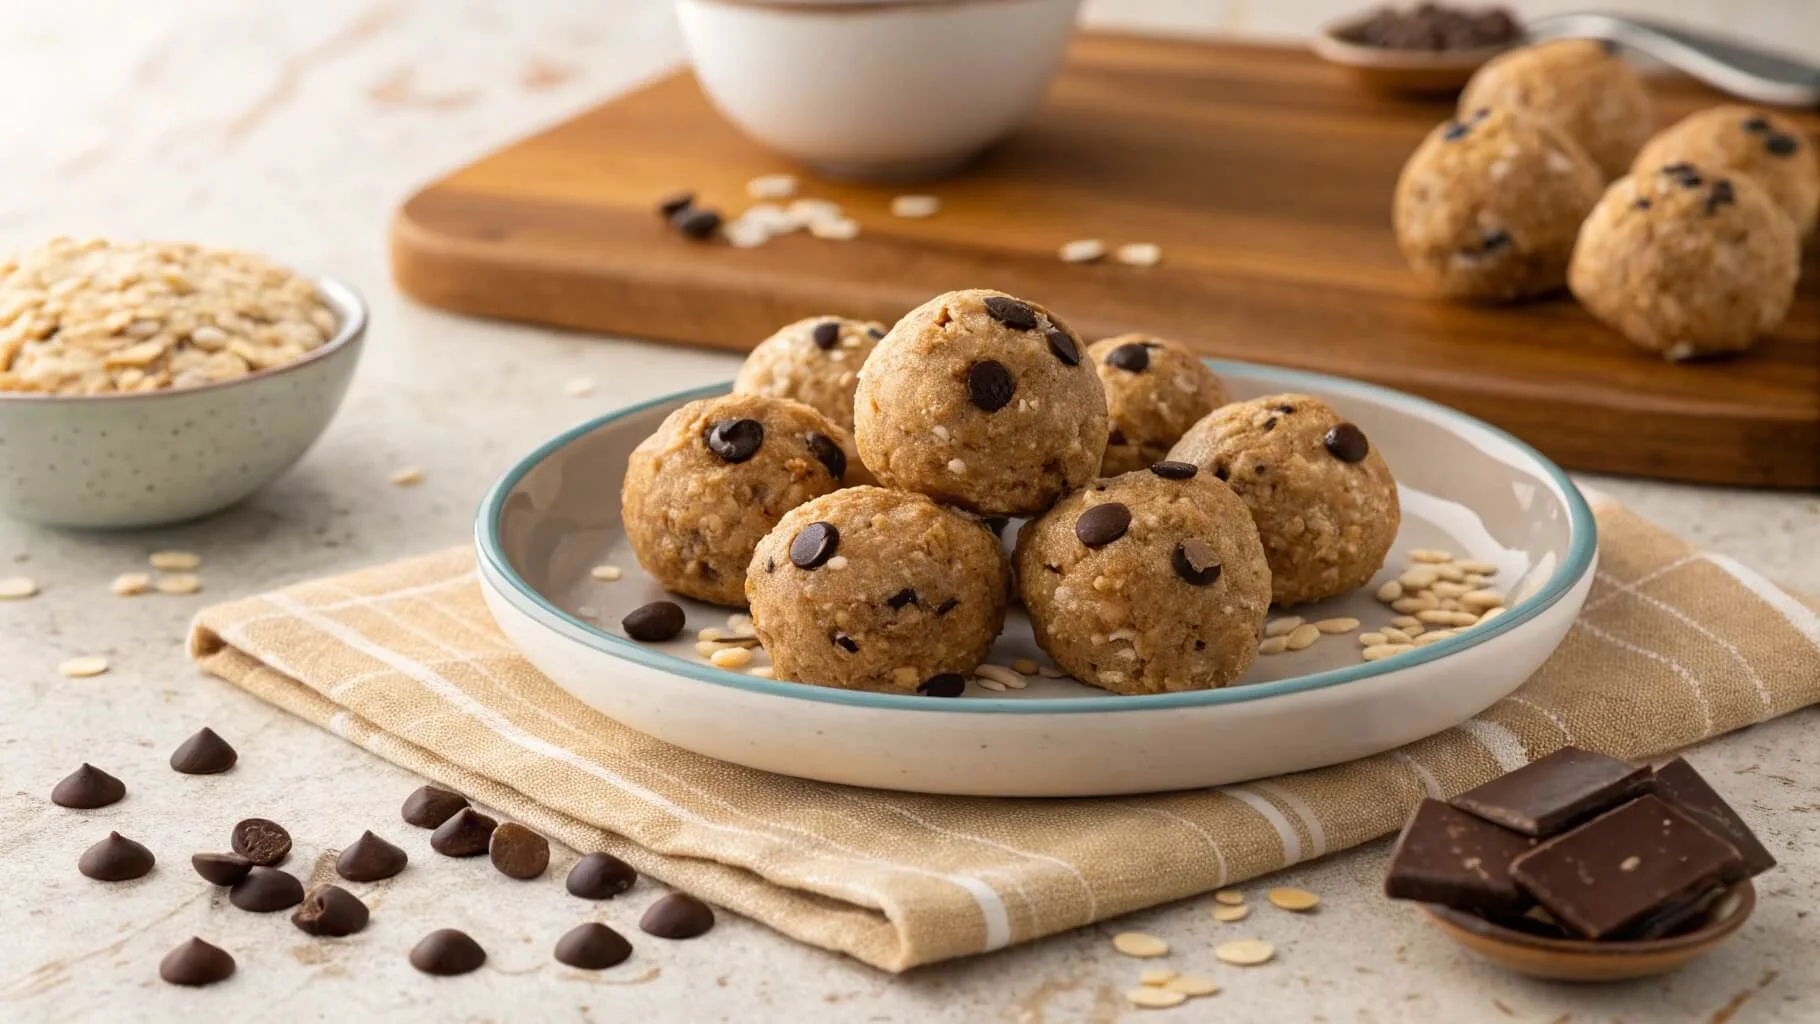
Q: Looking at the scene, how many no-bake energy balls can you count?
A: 11